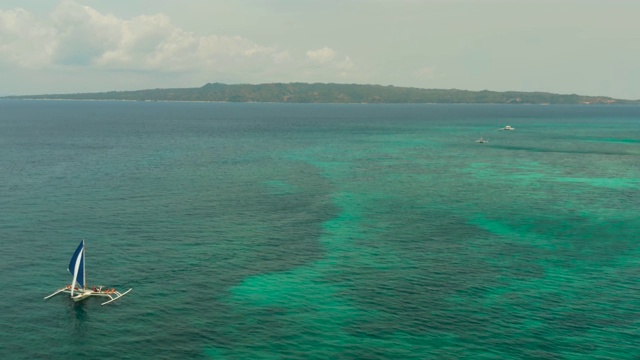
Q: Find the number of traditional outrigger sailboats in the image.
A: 1